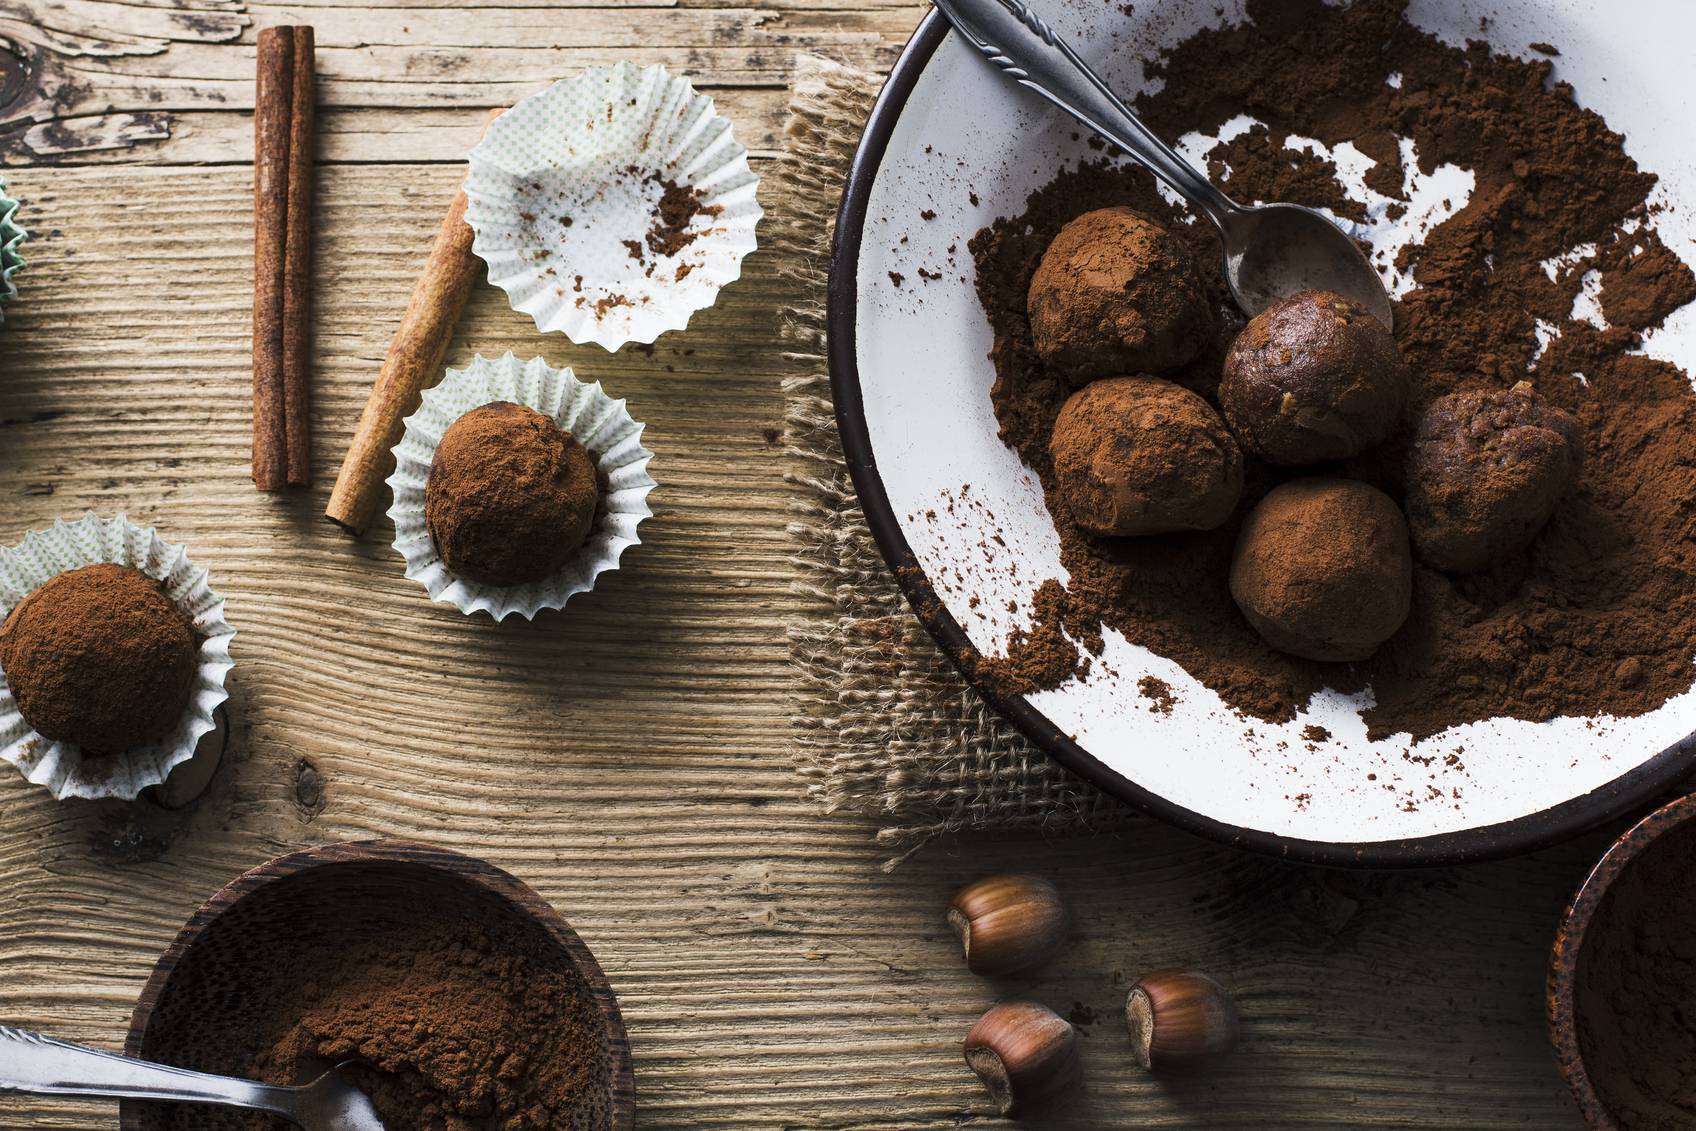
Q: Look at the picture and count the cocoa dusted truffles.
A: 7